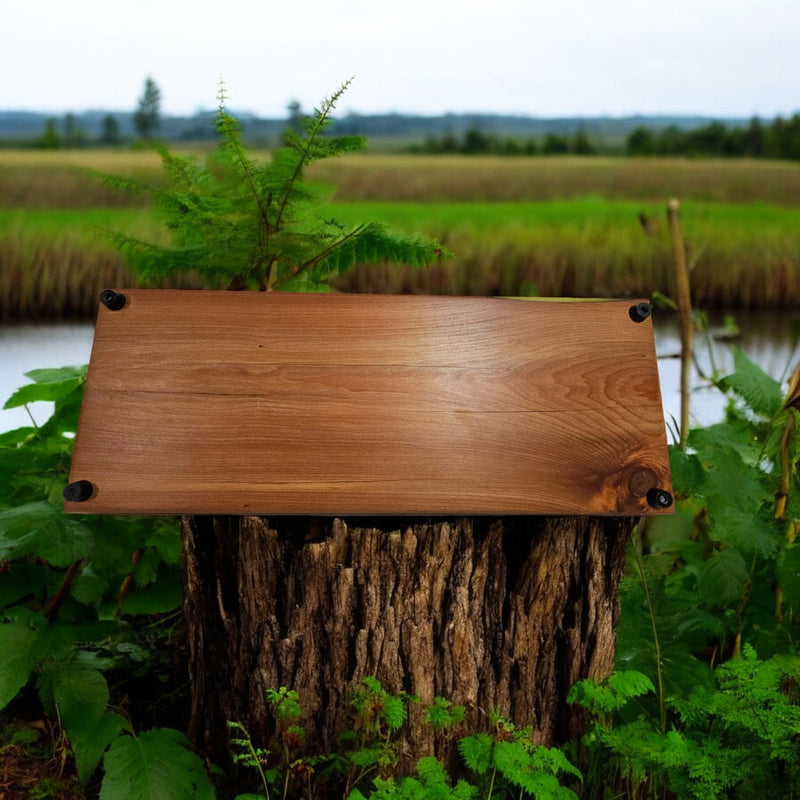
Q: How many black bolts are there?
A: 4